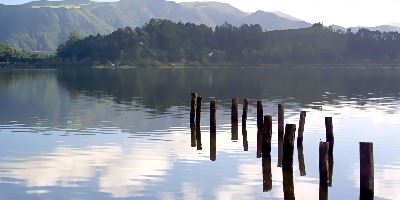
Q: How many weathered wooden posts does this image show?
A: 13